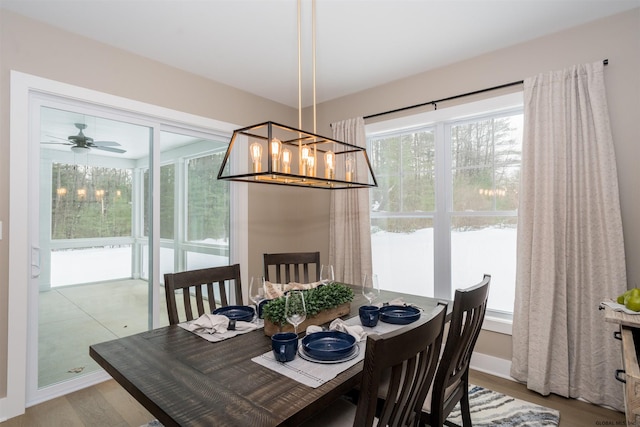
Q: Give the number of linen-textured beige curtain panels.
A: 2